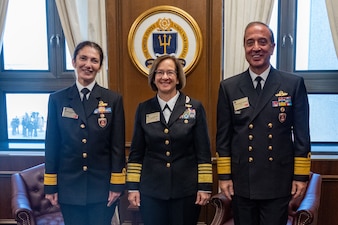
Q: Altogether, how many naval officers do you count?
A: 3